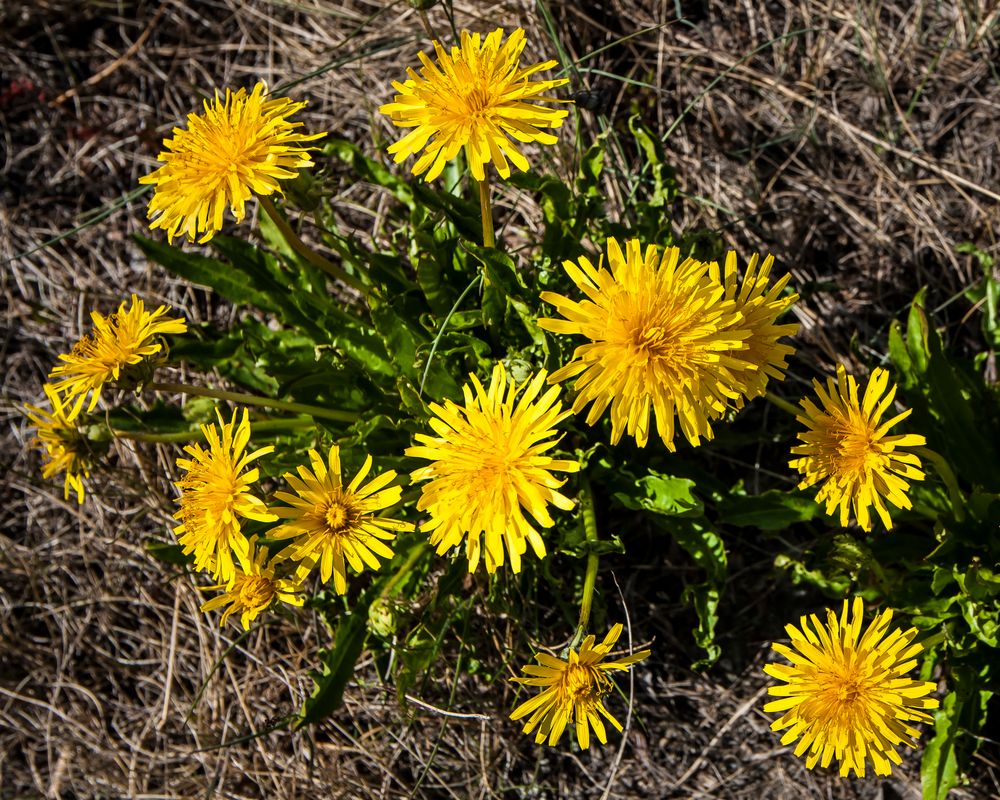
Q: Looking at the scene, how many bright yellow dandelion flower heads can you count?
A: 13